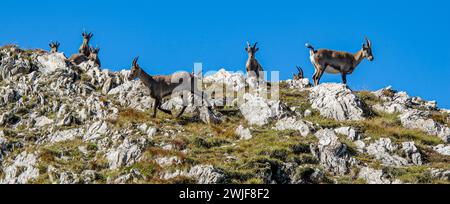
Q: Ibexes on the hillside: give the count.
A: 7